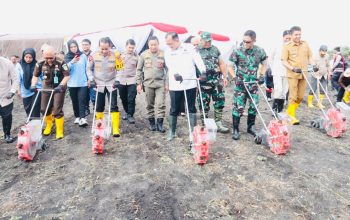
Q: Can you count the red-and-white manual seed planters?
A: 5